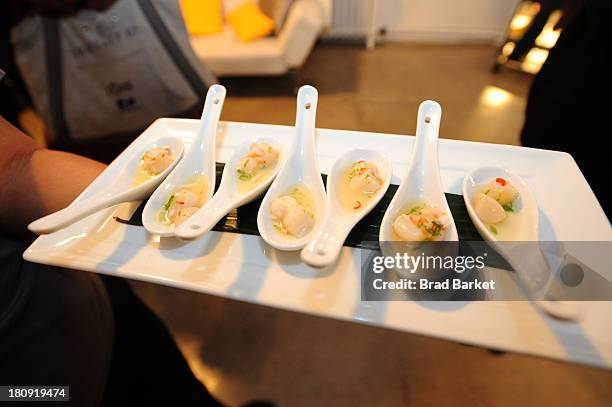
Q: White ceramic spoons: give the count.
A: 7